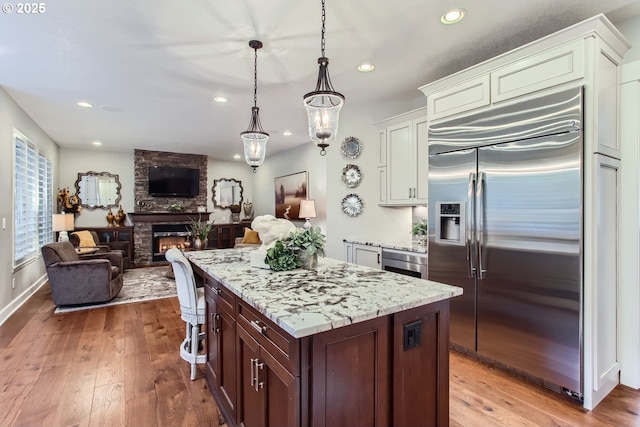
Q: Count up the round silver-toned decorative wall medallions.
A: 3